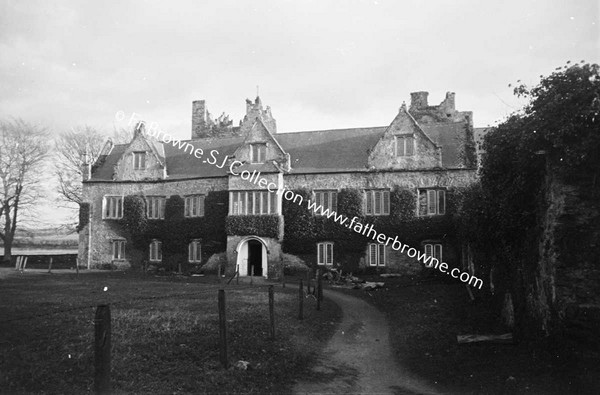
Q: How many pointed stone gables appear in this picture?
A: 3